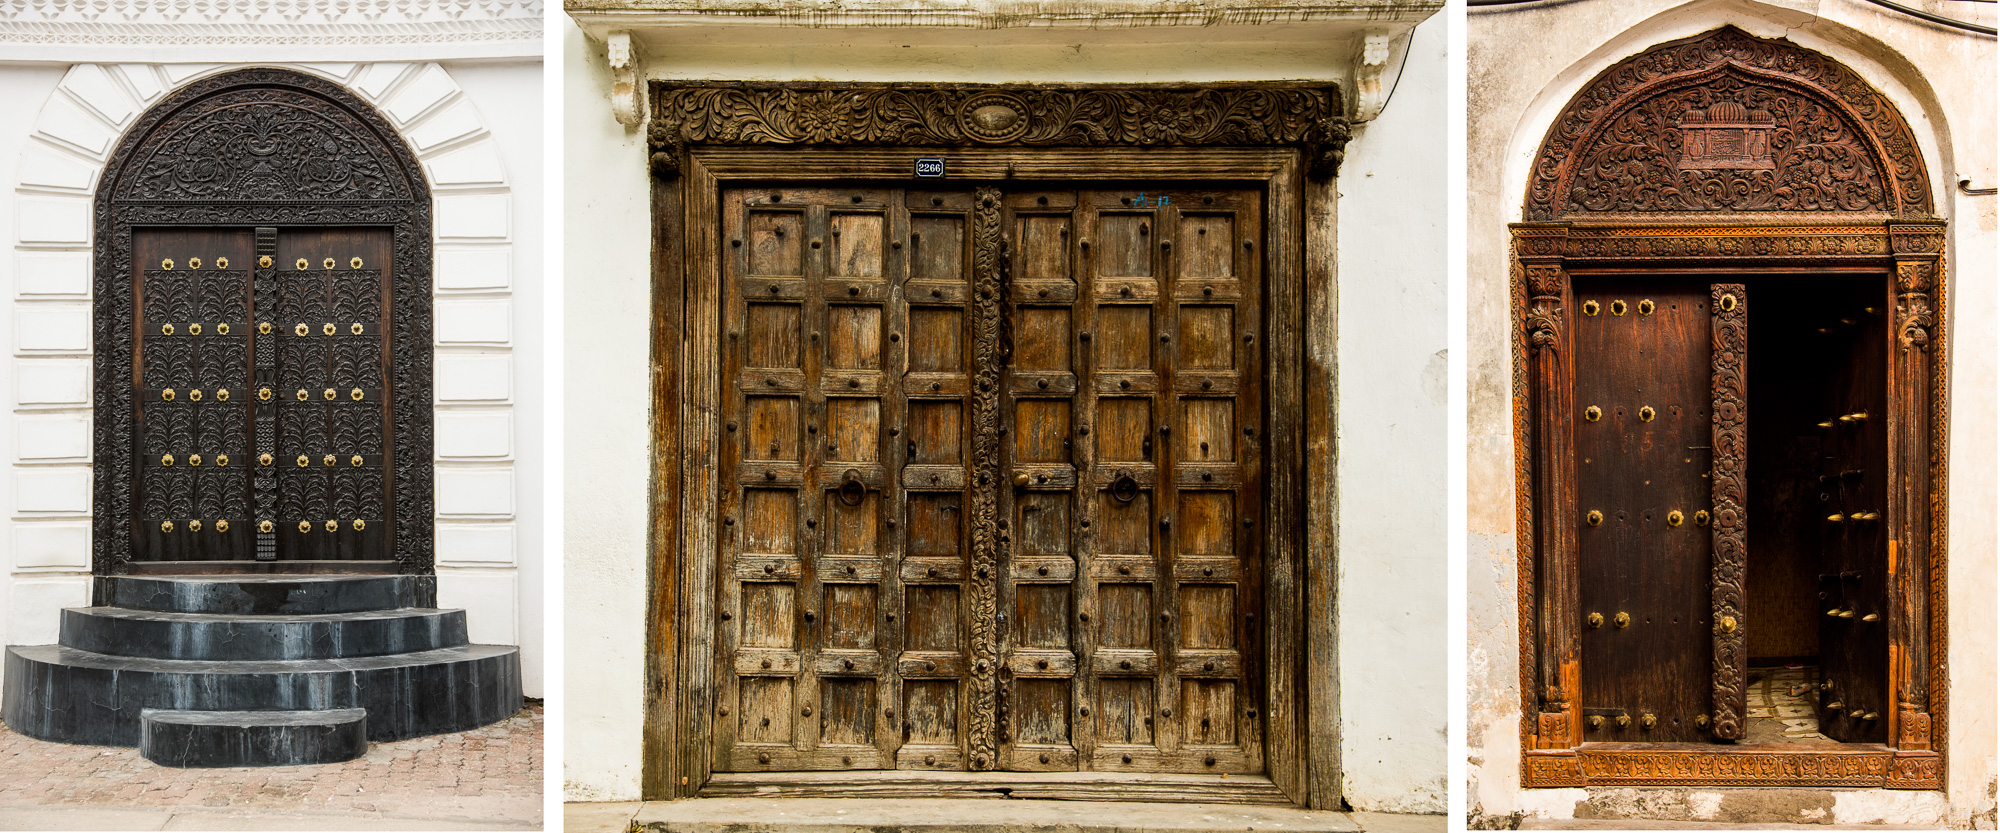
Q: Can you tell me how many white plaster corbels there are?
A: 2